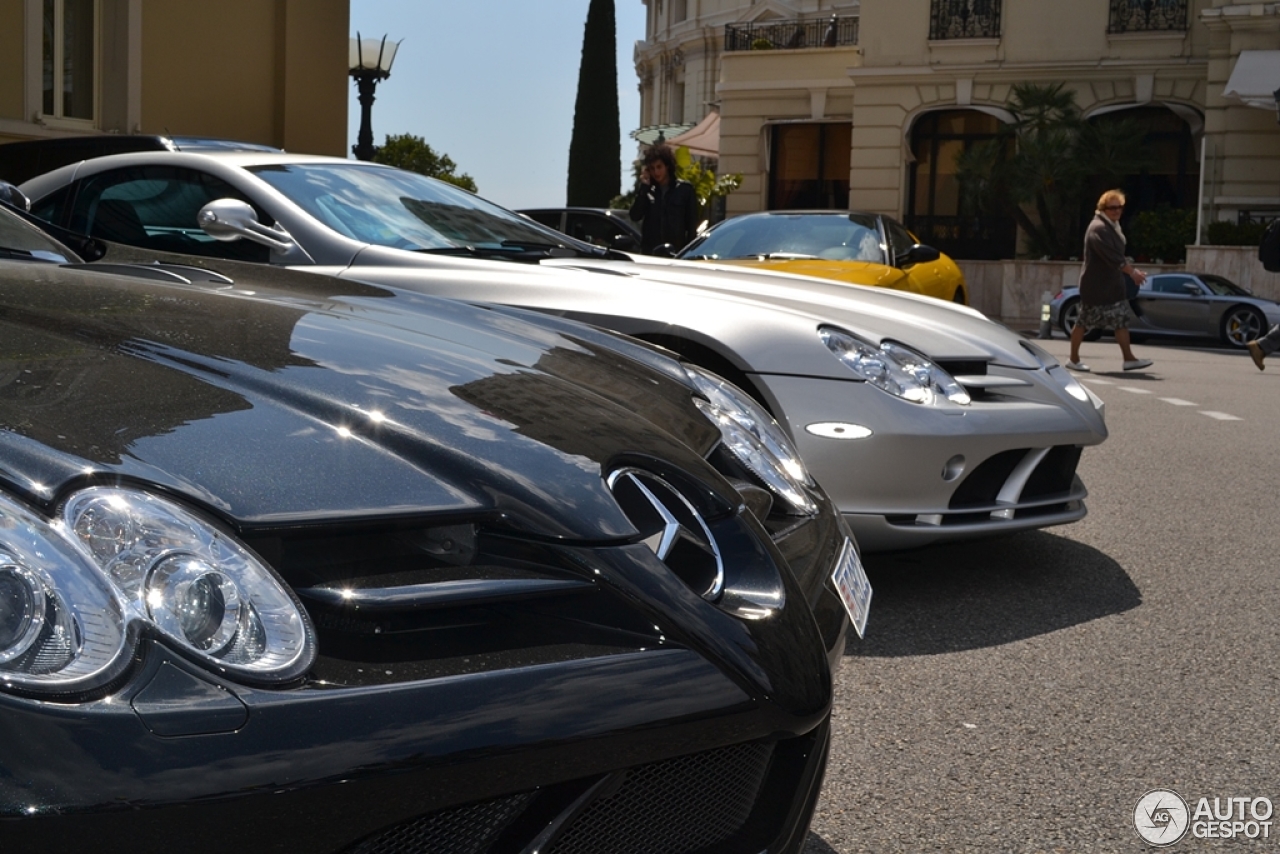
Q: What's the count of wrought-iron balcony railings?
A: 3